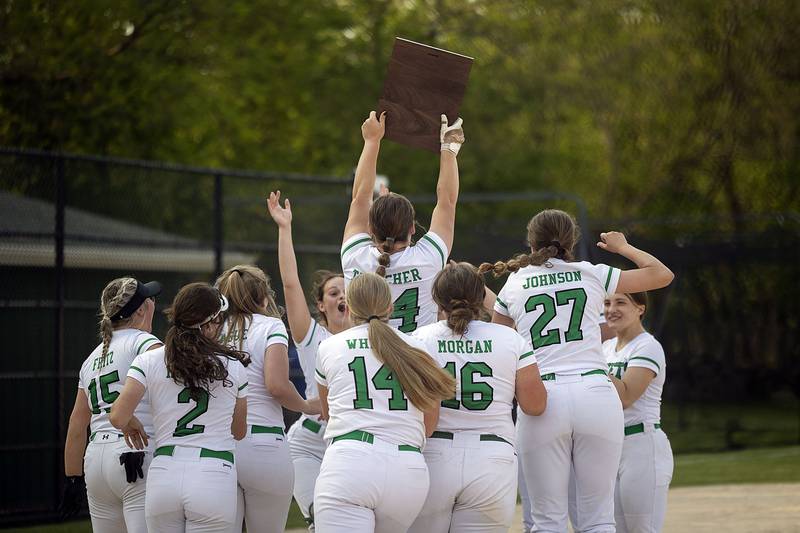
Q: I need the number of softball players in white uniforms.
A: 9